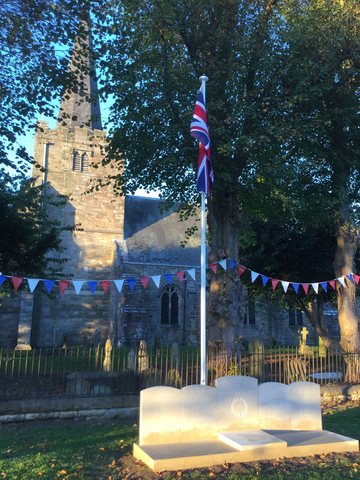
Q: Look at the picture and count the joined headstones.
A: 5